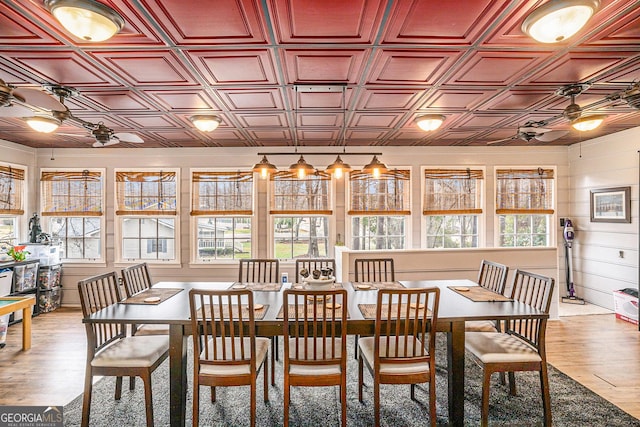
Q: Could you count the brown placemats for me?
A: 8